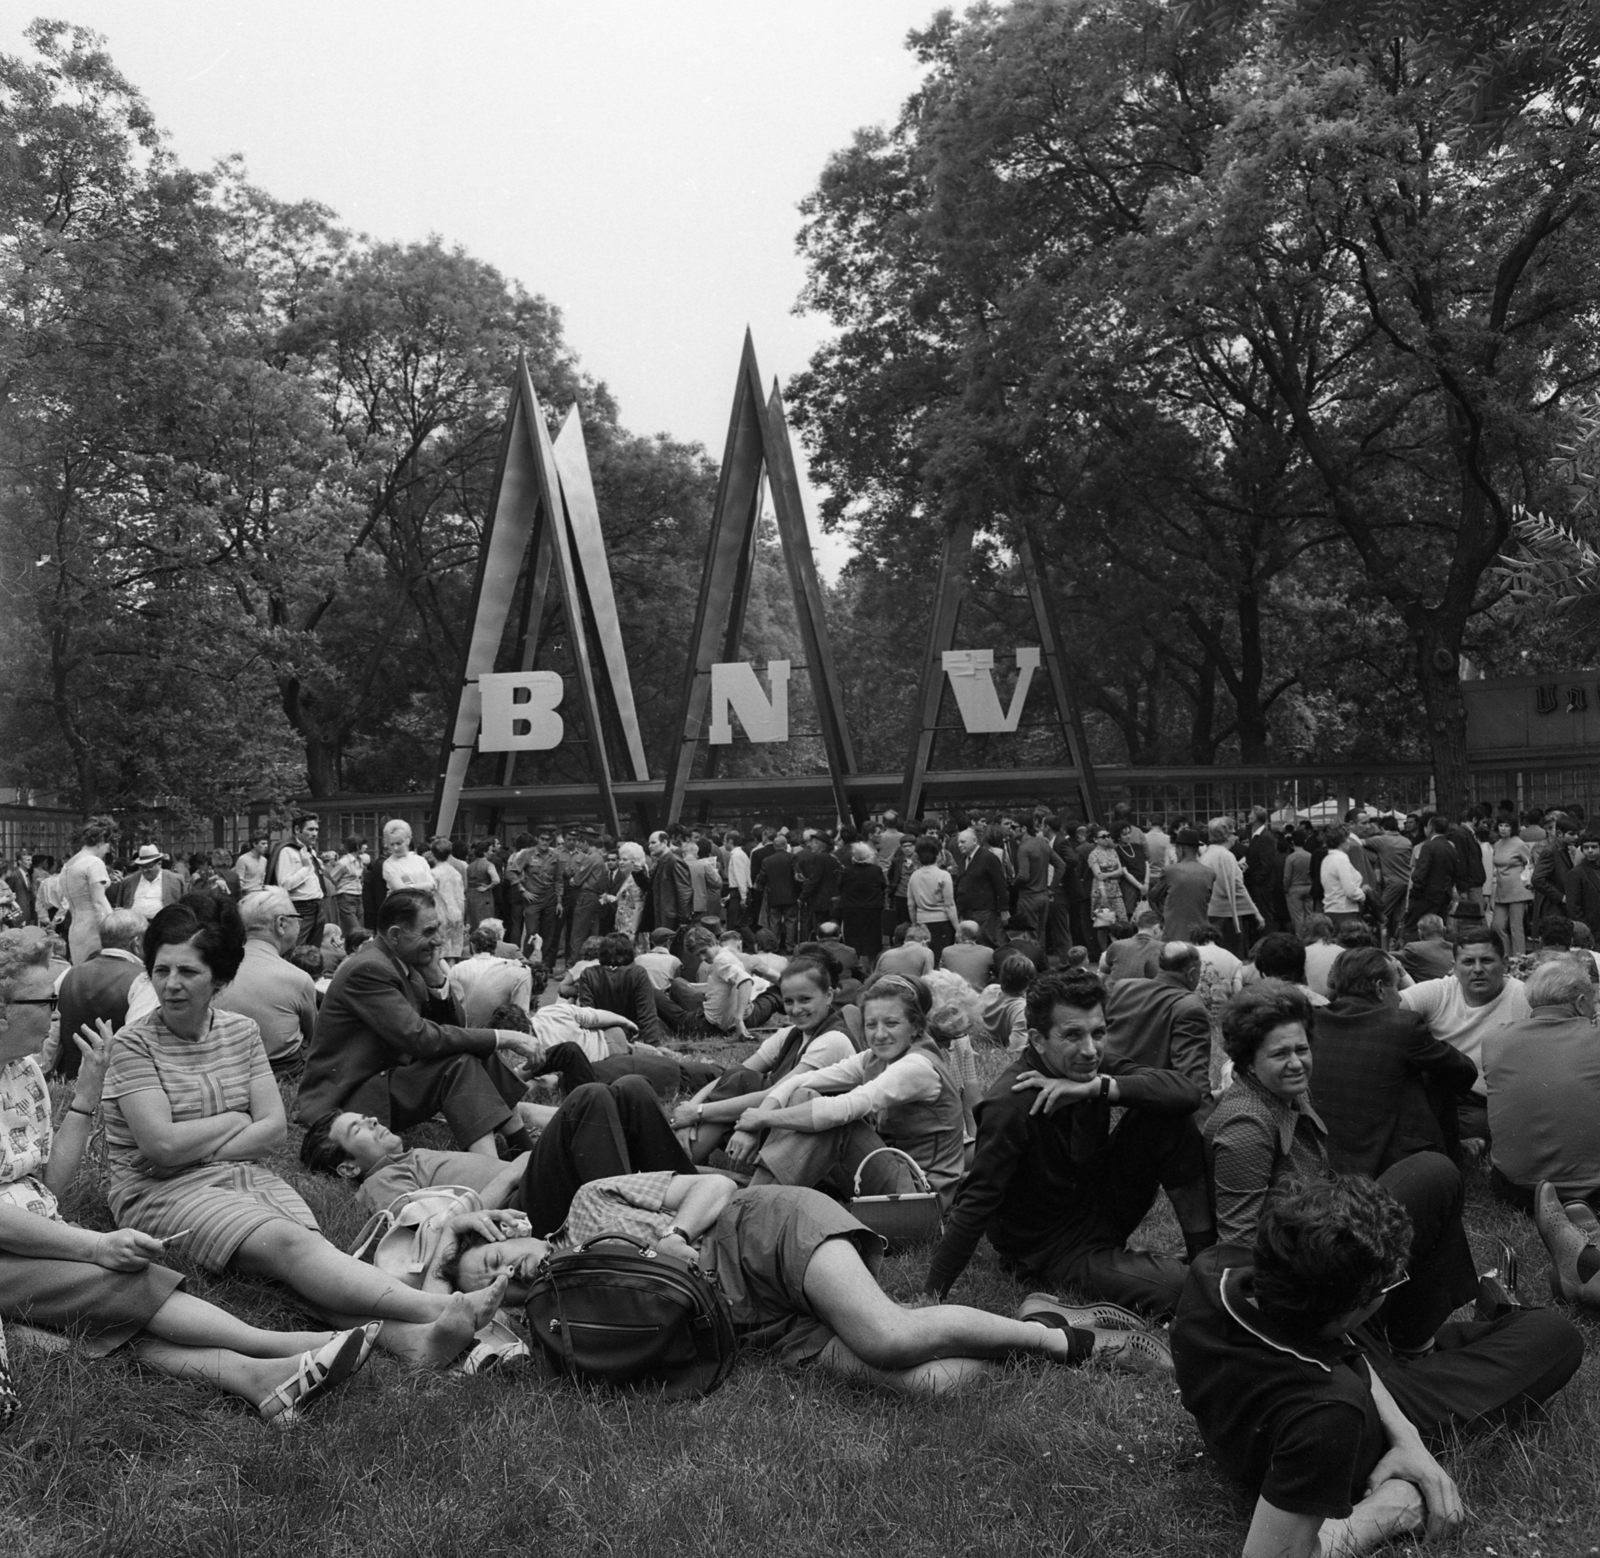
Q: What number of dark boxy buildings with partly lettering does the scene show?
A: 1